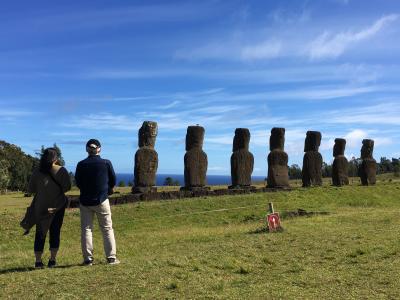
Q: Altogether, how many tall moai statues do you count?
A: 7